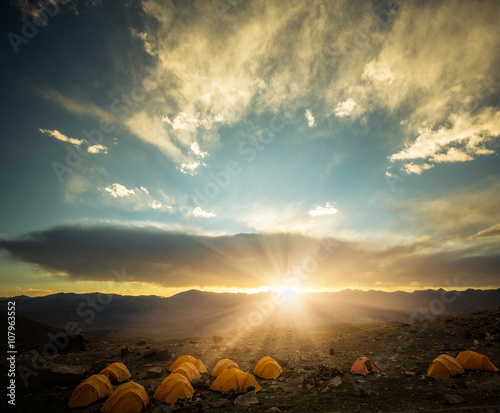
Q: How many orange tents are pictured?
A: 11